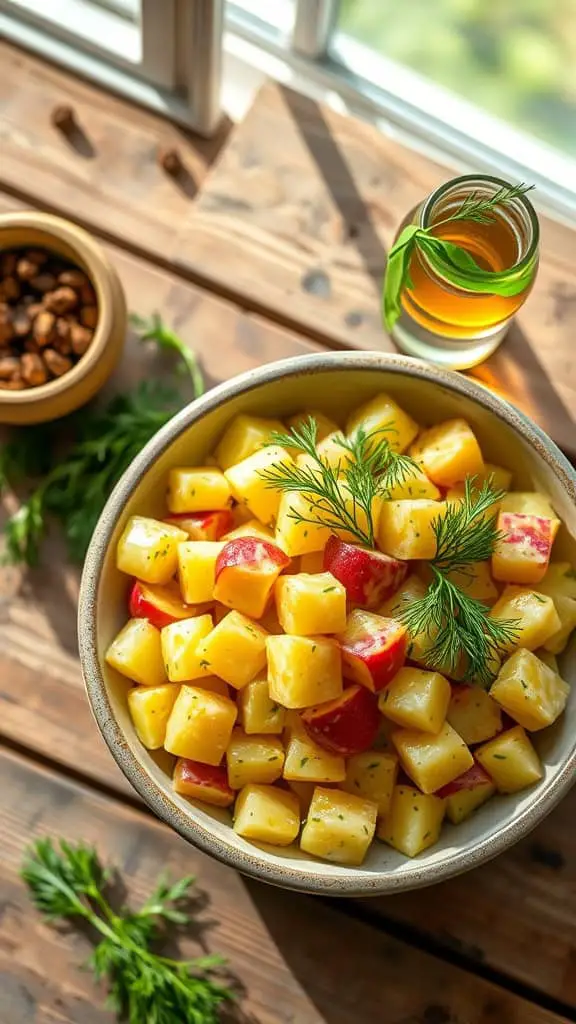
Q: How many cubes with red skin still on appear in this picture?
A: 9